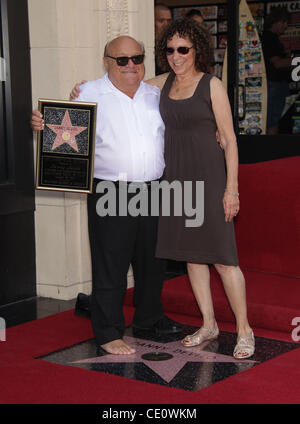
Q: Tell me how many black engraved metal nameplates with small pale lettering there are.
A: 1